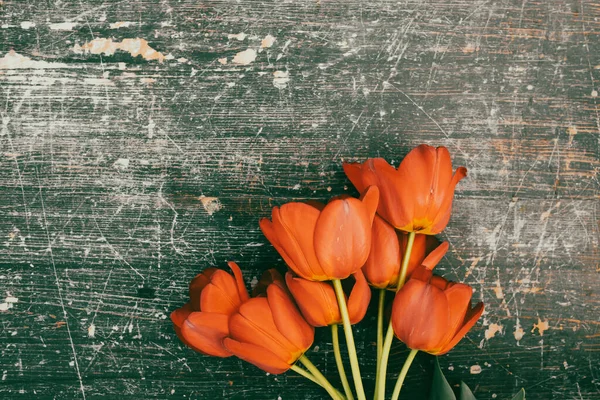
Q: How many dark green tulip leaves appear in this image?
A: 3